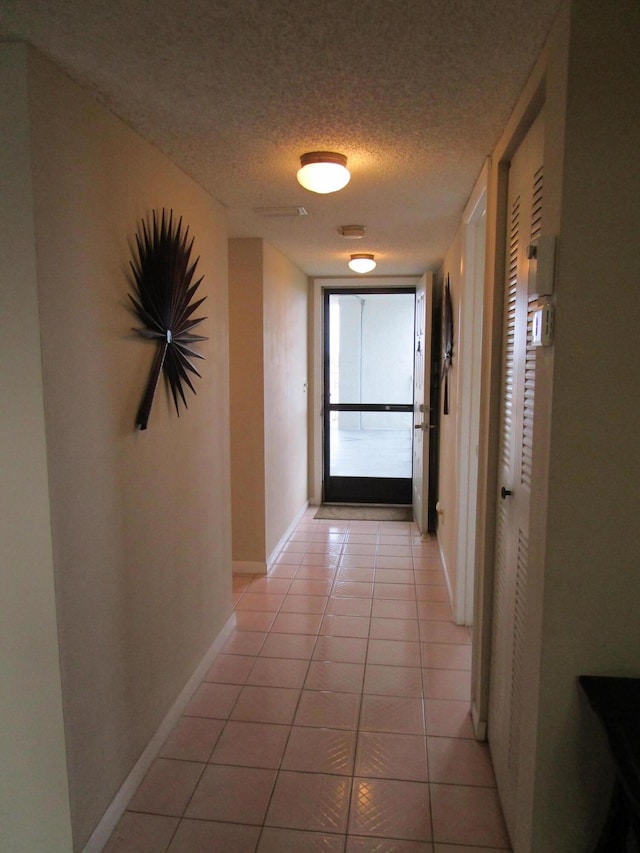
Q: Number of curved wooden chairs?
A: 0